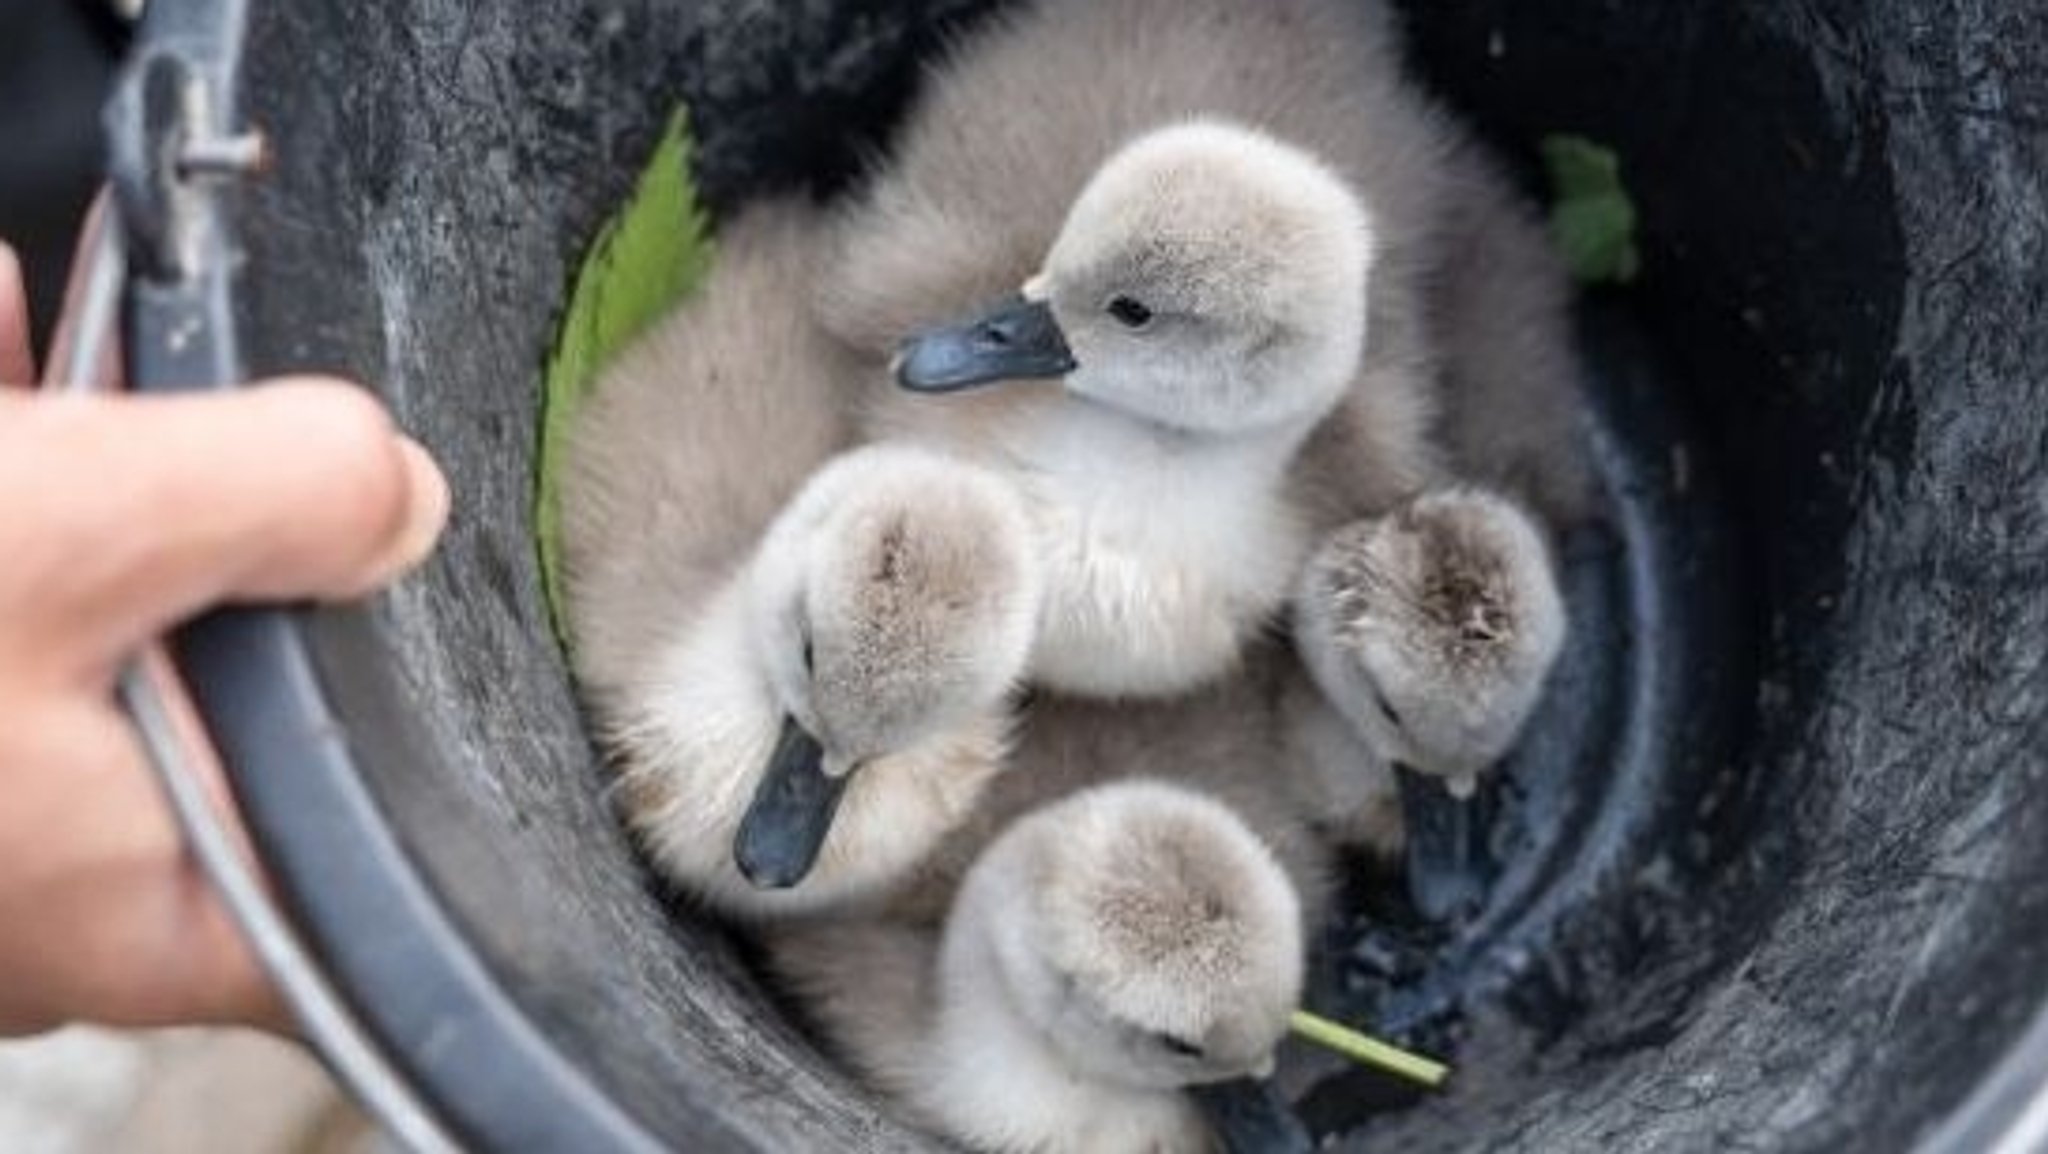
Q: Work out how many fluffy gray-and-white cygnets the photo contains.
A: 4